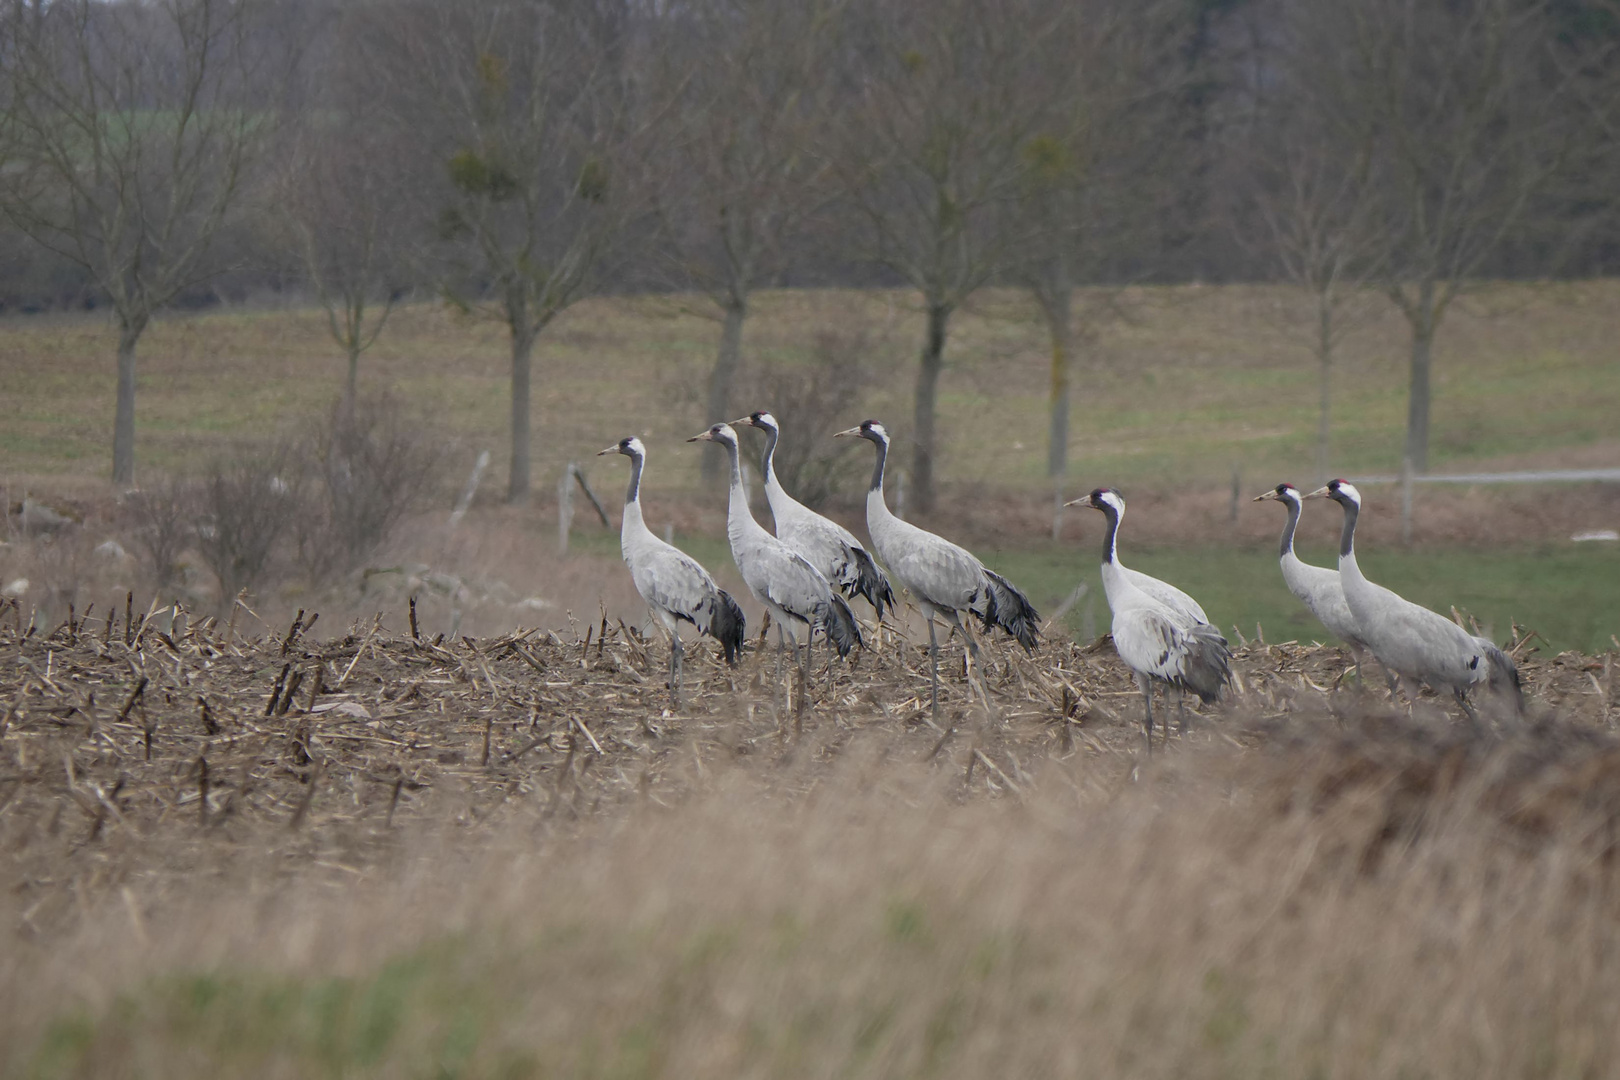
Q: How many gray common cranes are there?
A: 7